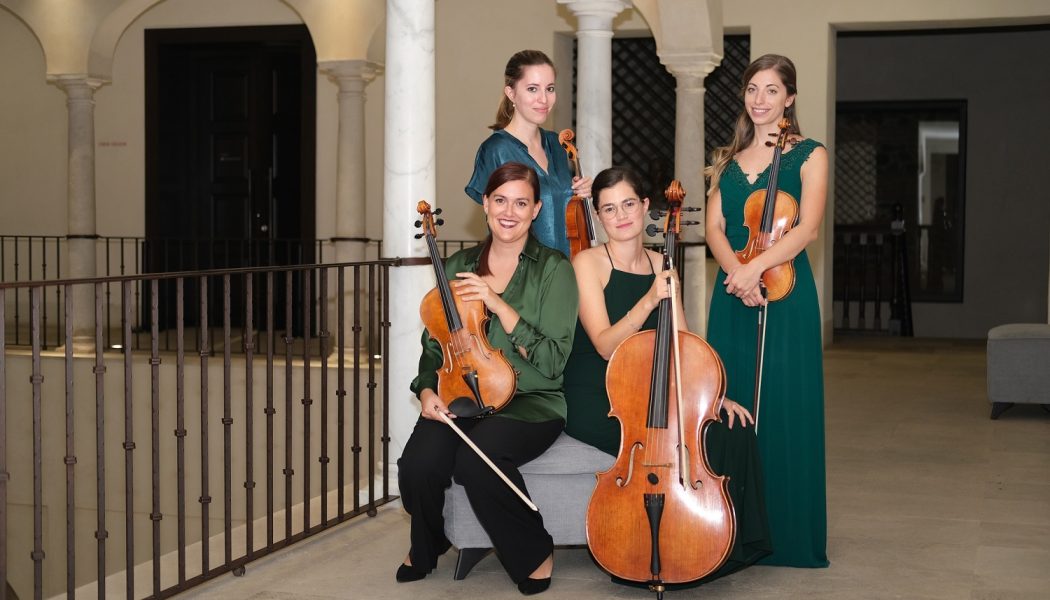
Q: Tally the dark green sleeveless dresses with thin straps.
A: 1